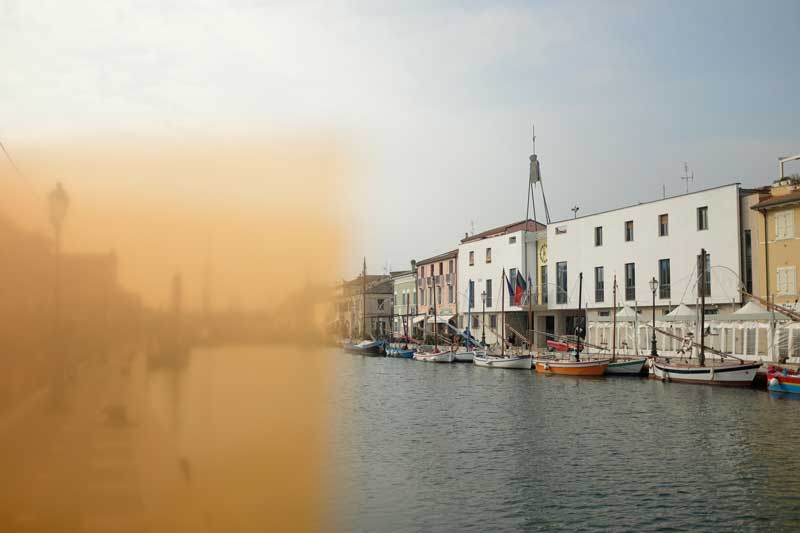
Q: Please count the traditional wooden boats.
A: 9